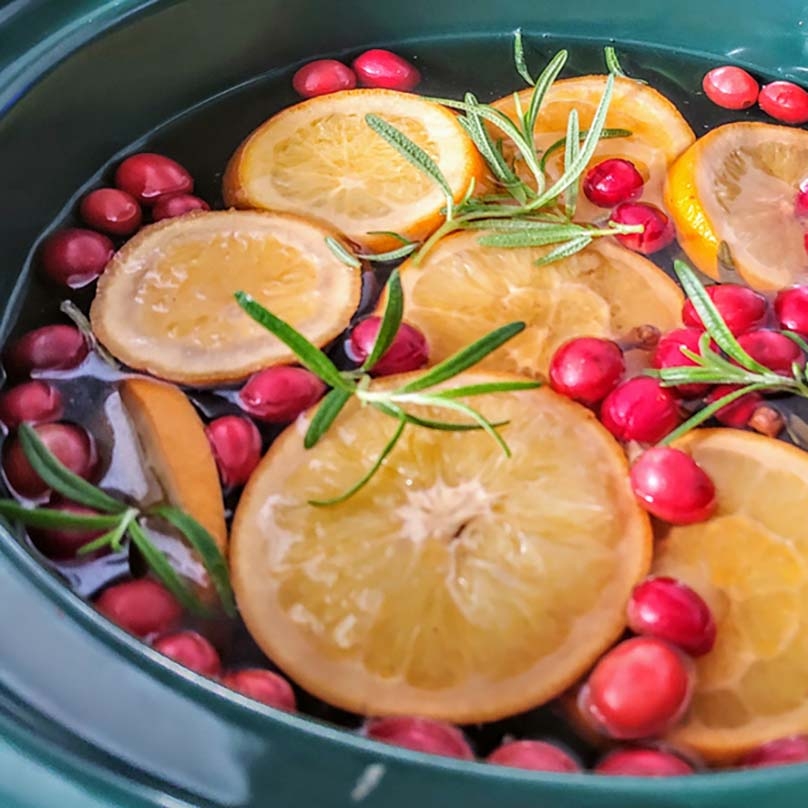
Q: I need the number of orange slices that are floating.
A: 8